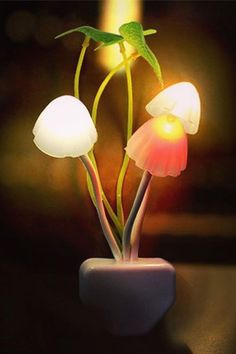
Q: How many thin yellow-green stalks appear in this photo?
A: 3